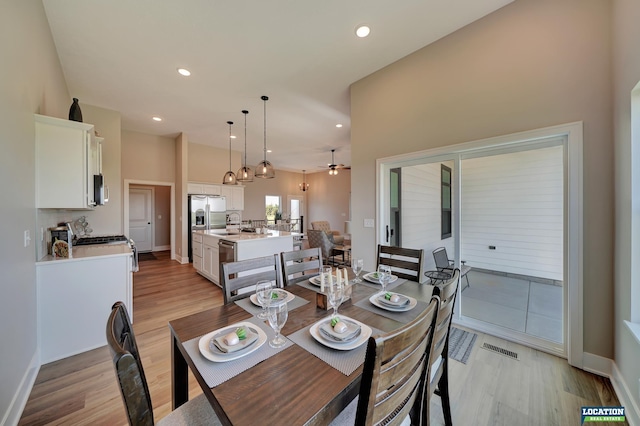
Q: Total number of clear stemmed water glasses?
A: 6